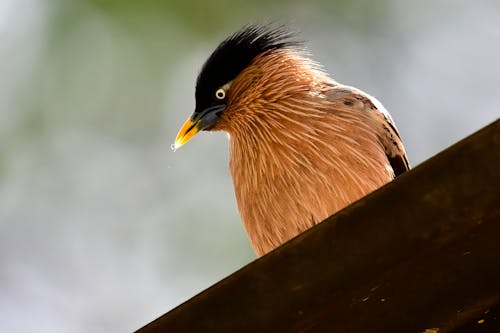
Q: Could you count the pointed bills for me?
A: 1